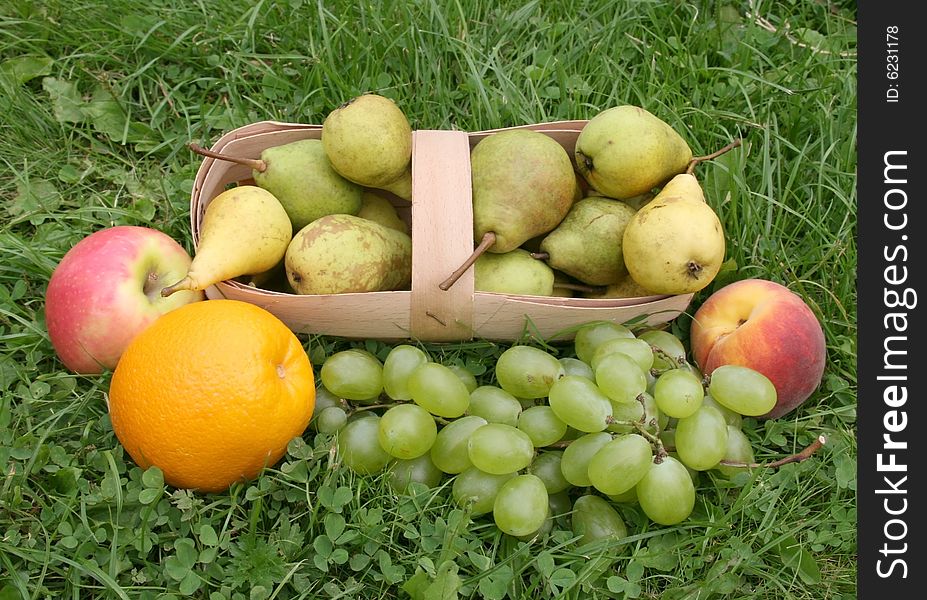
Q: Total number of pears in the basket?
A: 11